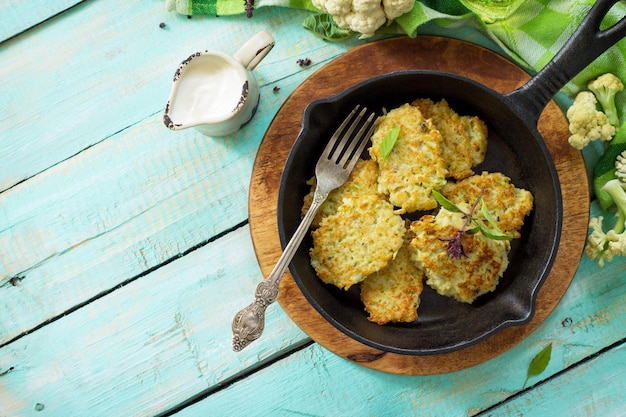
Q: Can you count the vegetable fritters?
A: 7